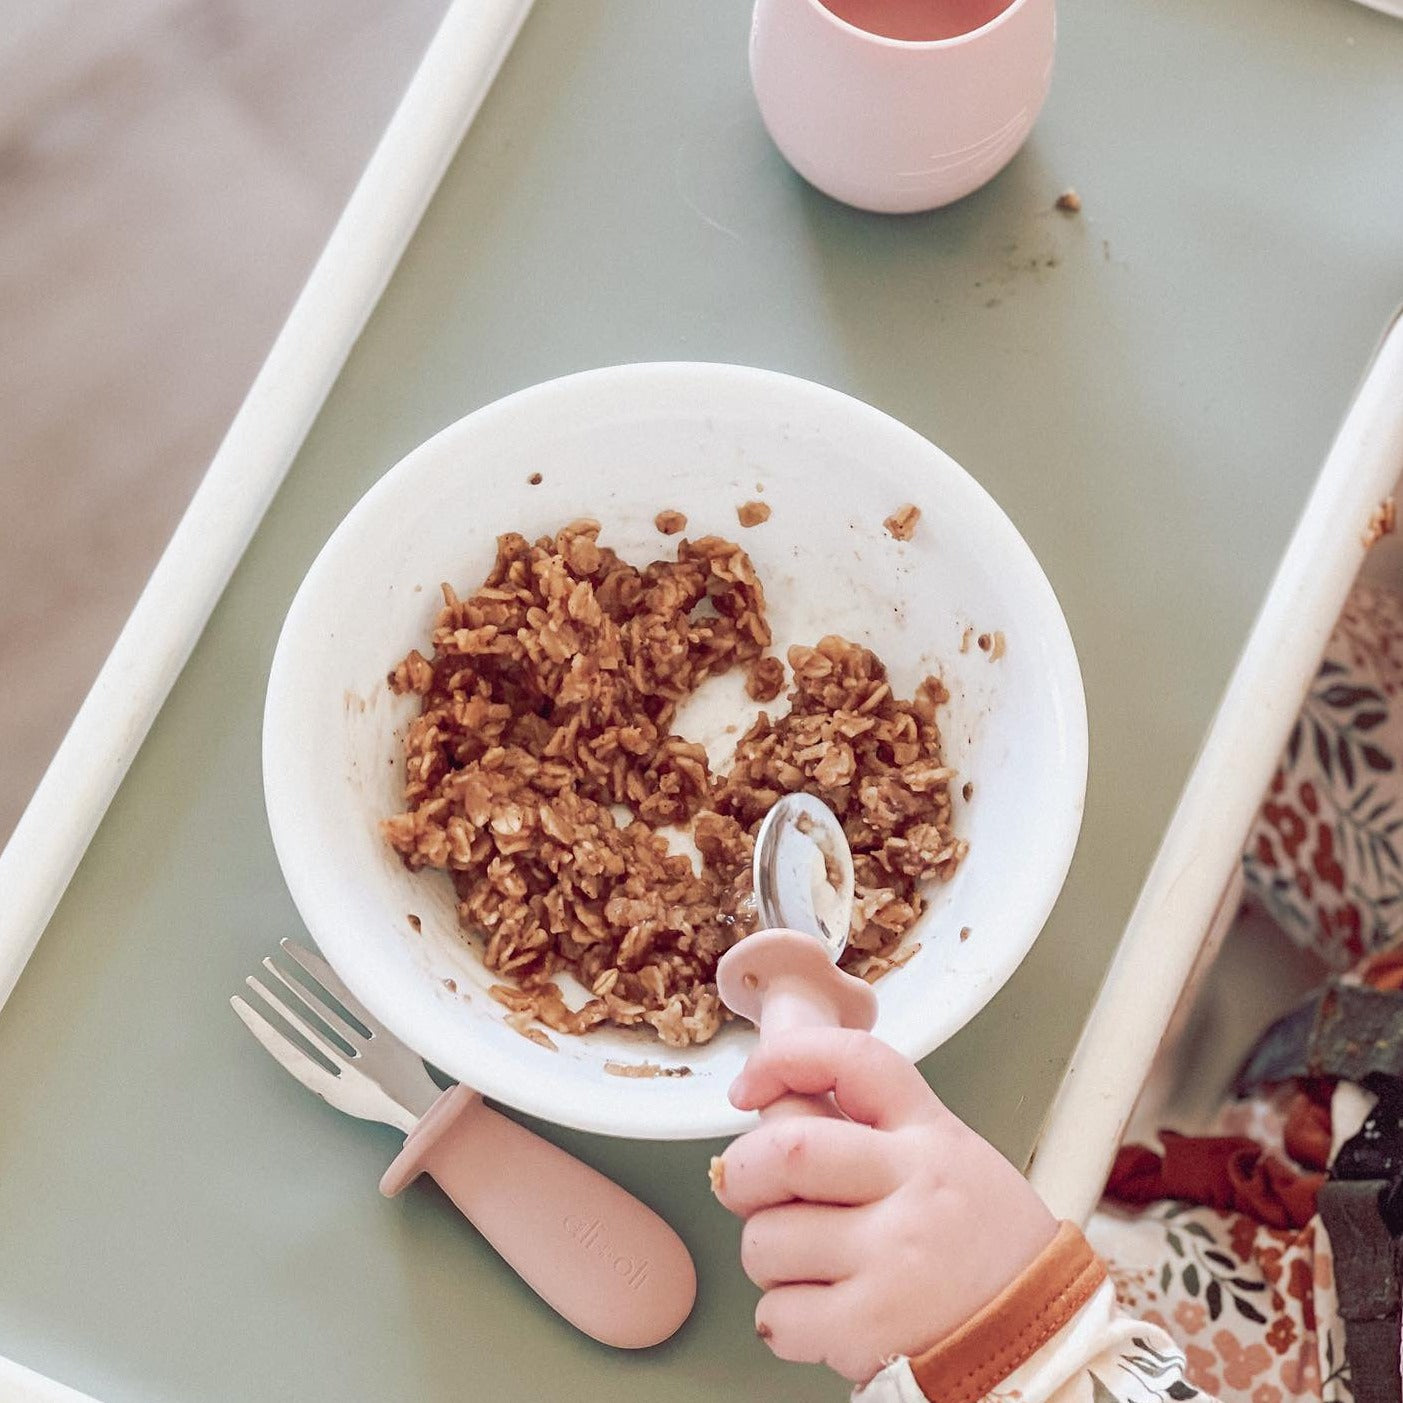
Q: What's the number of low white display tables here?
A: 0